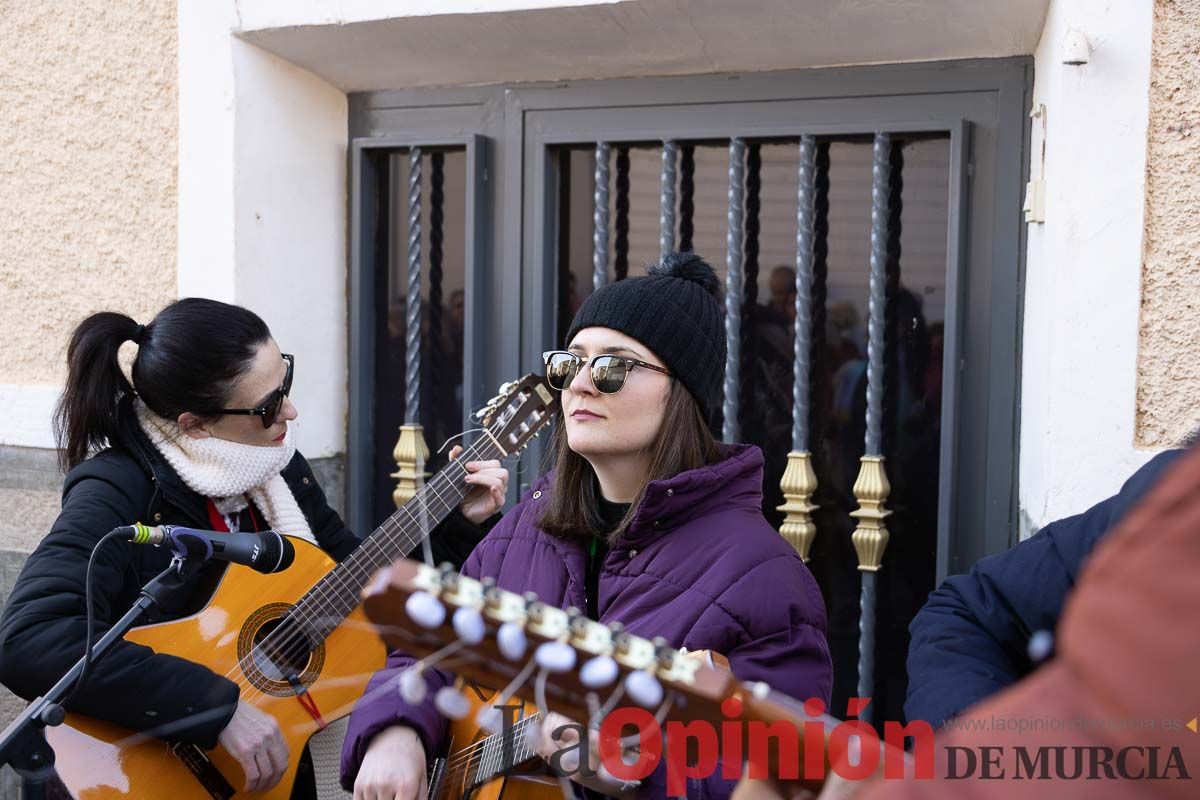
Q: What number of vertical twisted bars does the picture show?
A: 6